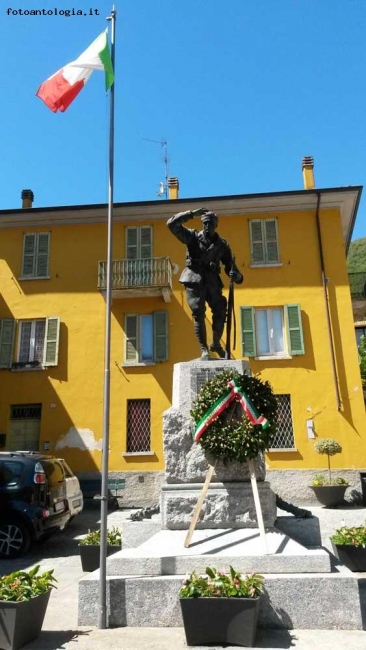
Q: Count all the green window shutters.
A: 12